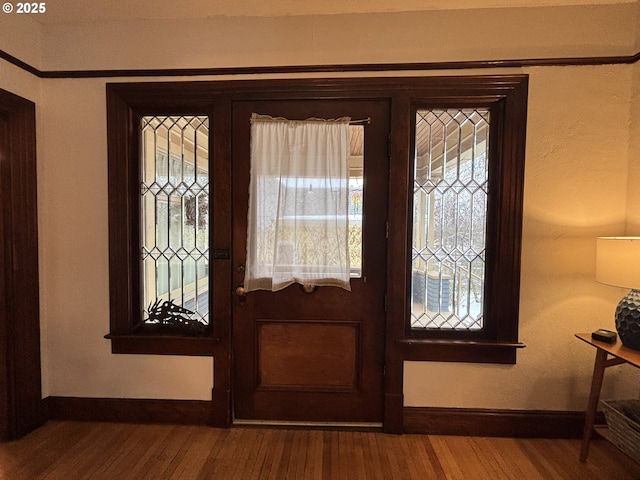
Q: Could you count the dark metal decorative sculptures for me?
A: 1